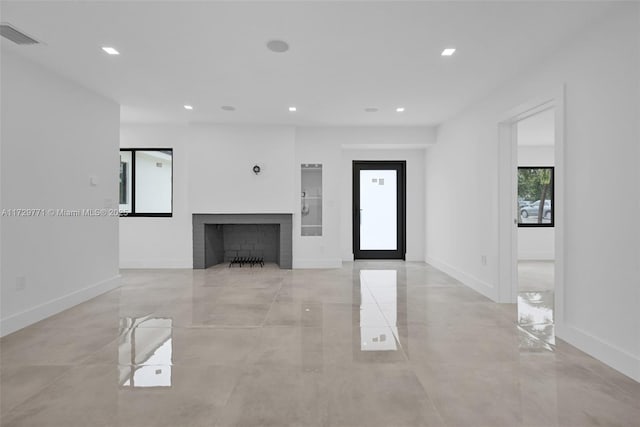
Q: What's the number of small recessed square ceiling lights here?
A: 5